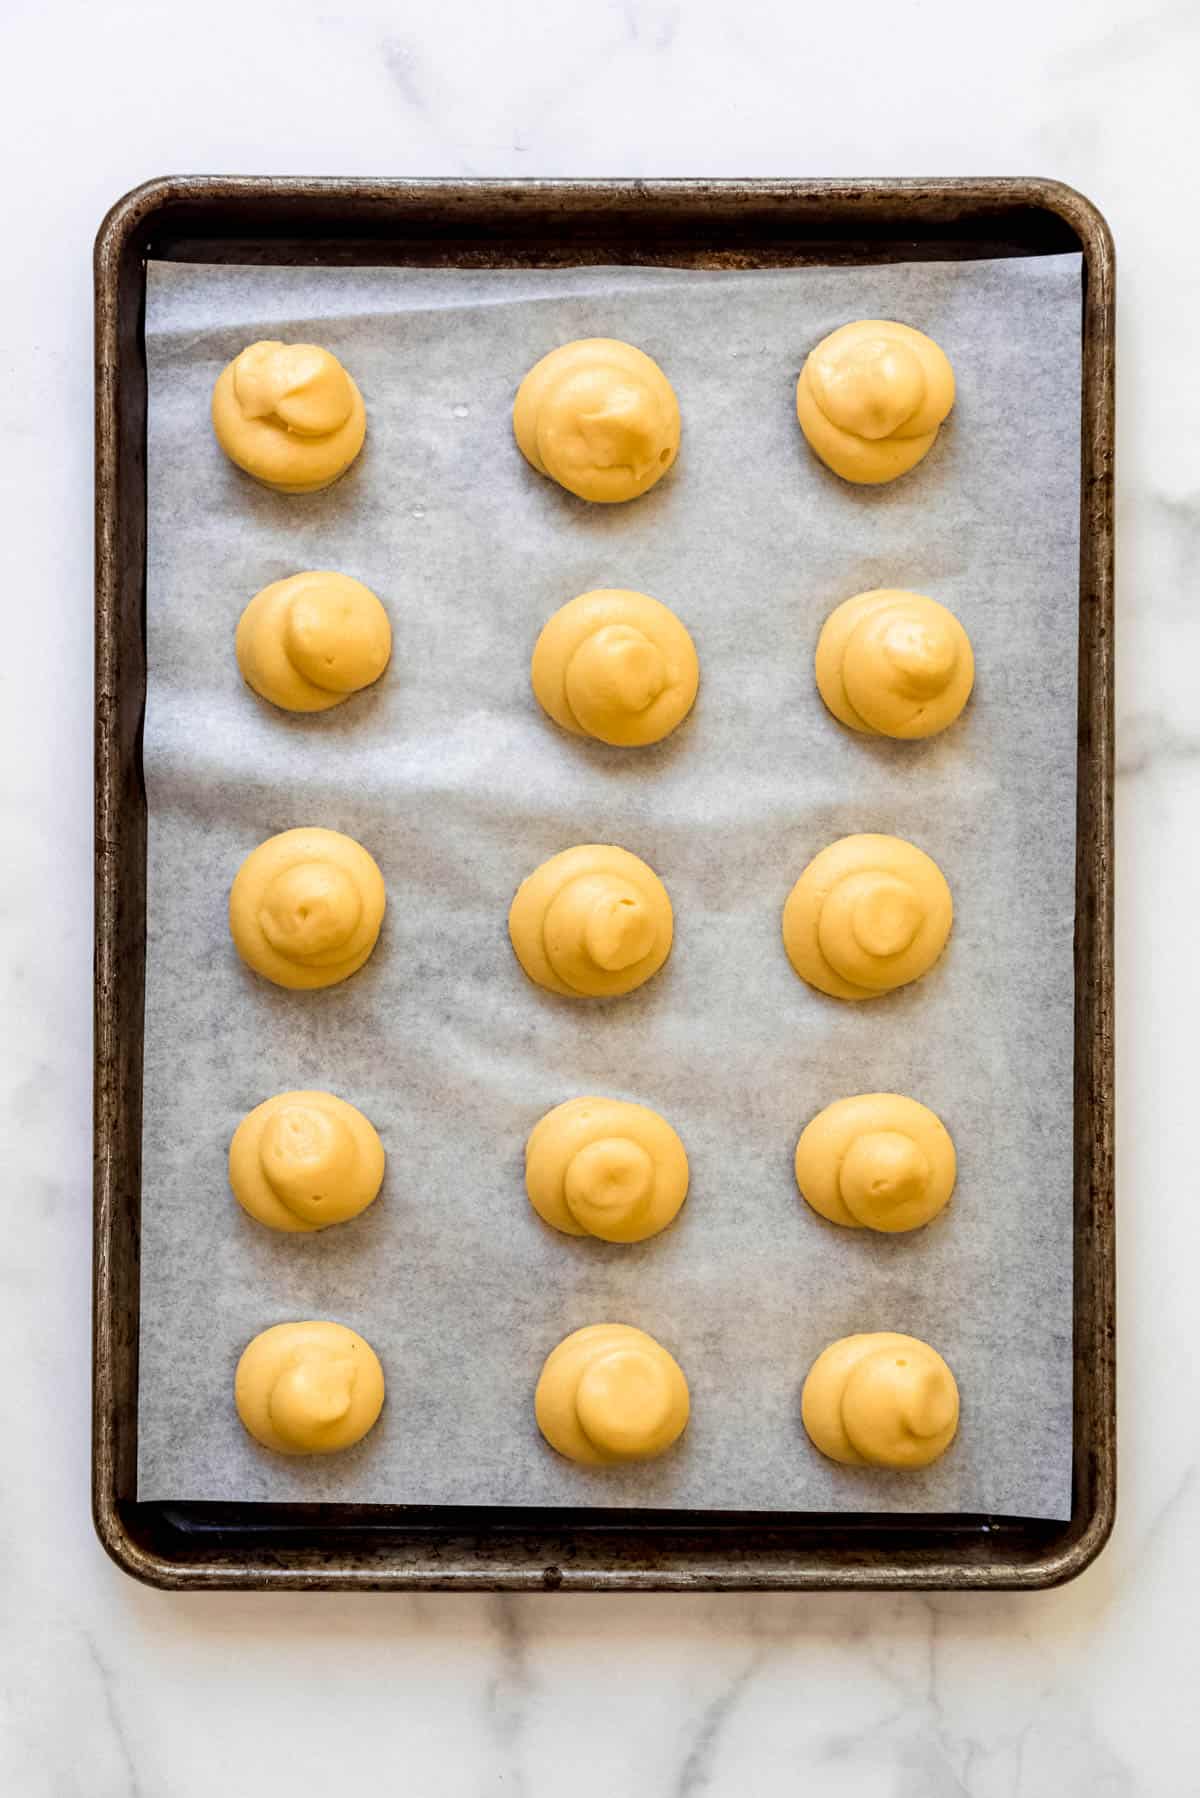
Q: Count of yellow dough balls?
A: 15